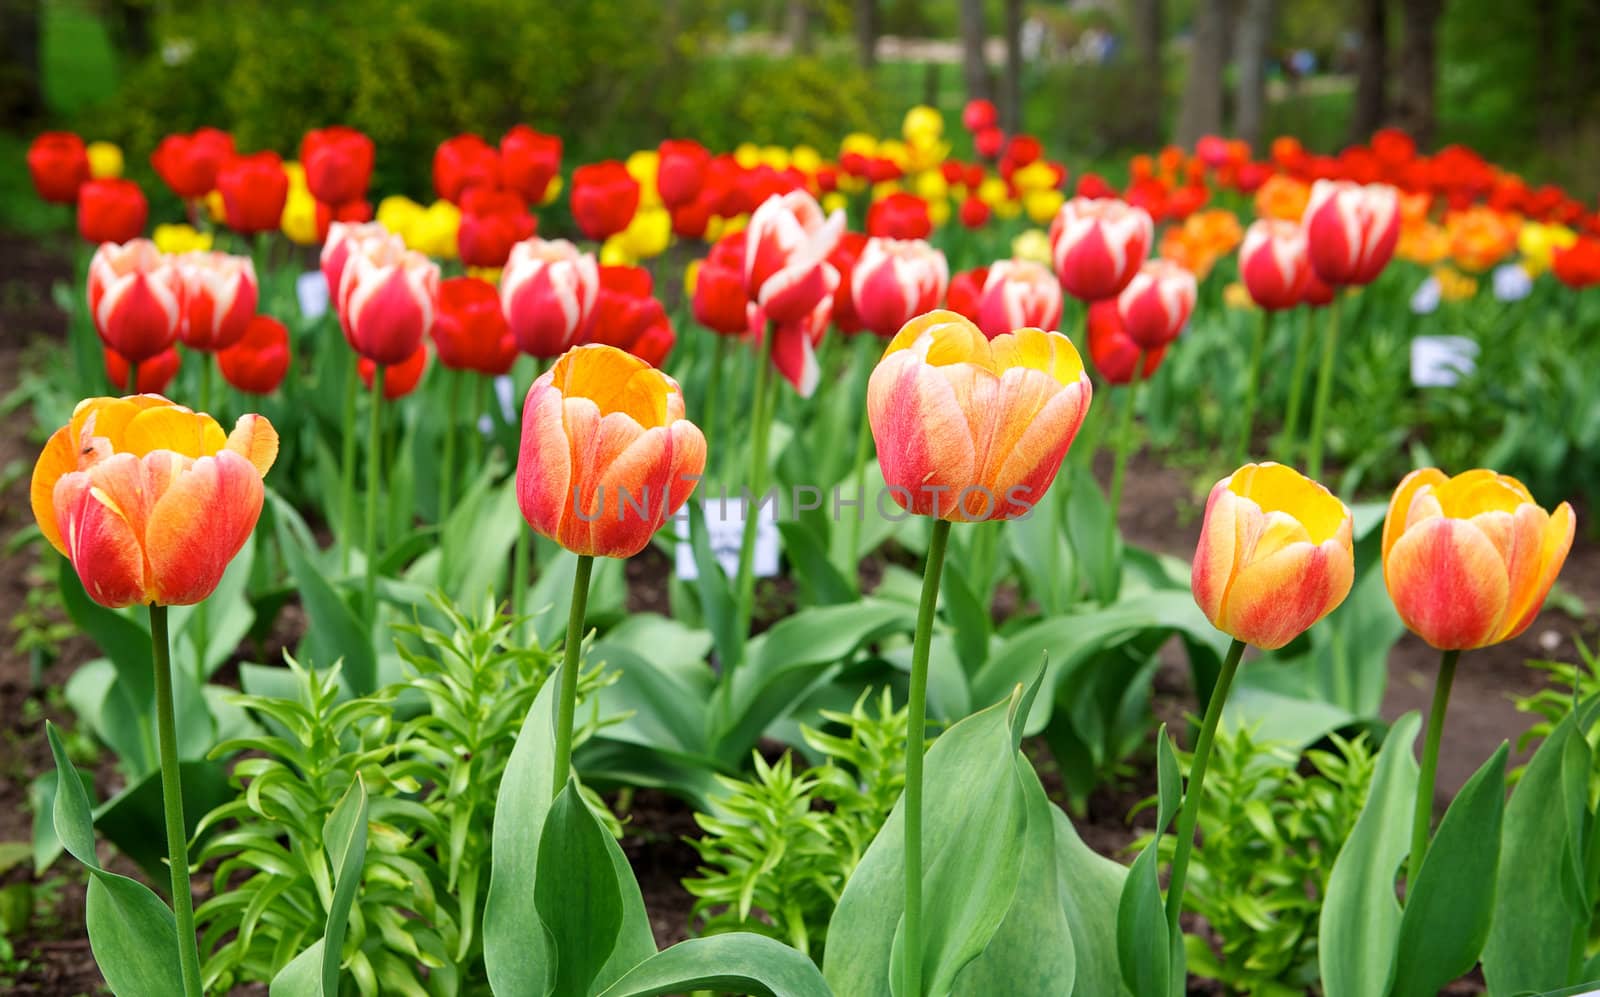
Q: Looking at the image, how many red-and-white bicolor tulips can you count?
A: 12